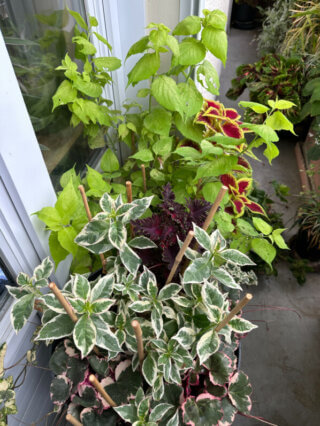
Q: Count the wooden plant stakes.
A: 10